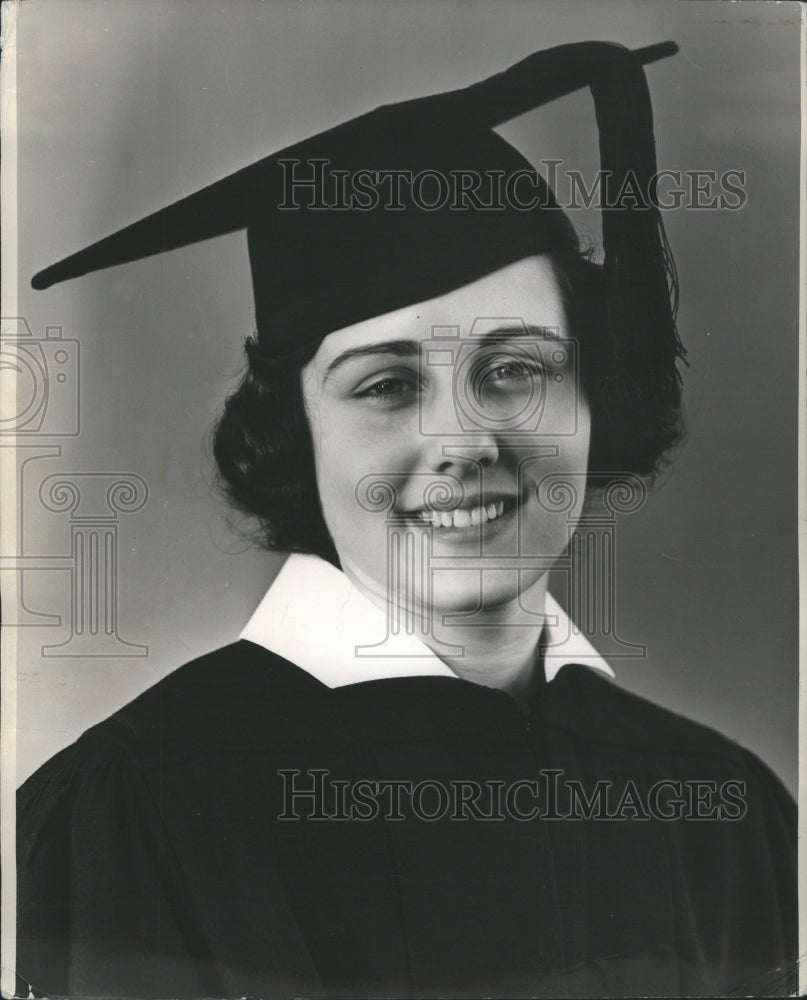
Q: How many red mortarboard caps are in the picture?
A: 0